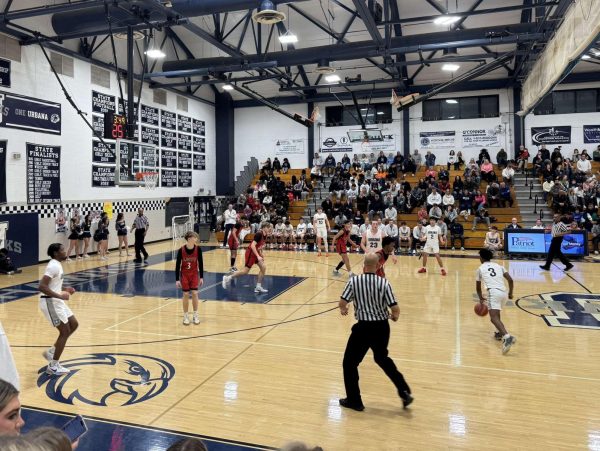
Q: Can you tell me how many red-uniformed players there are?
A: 5